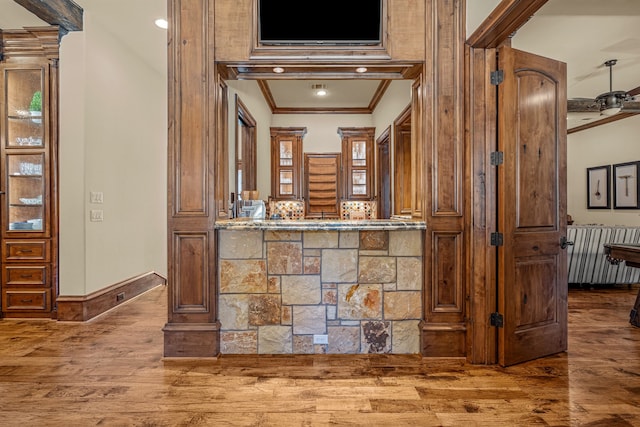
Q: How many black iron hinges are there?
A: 4